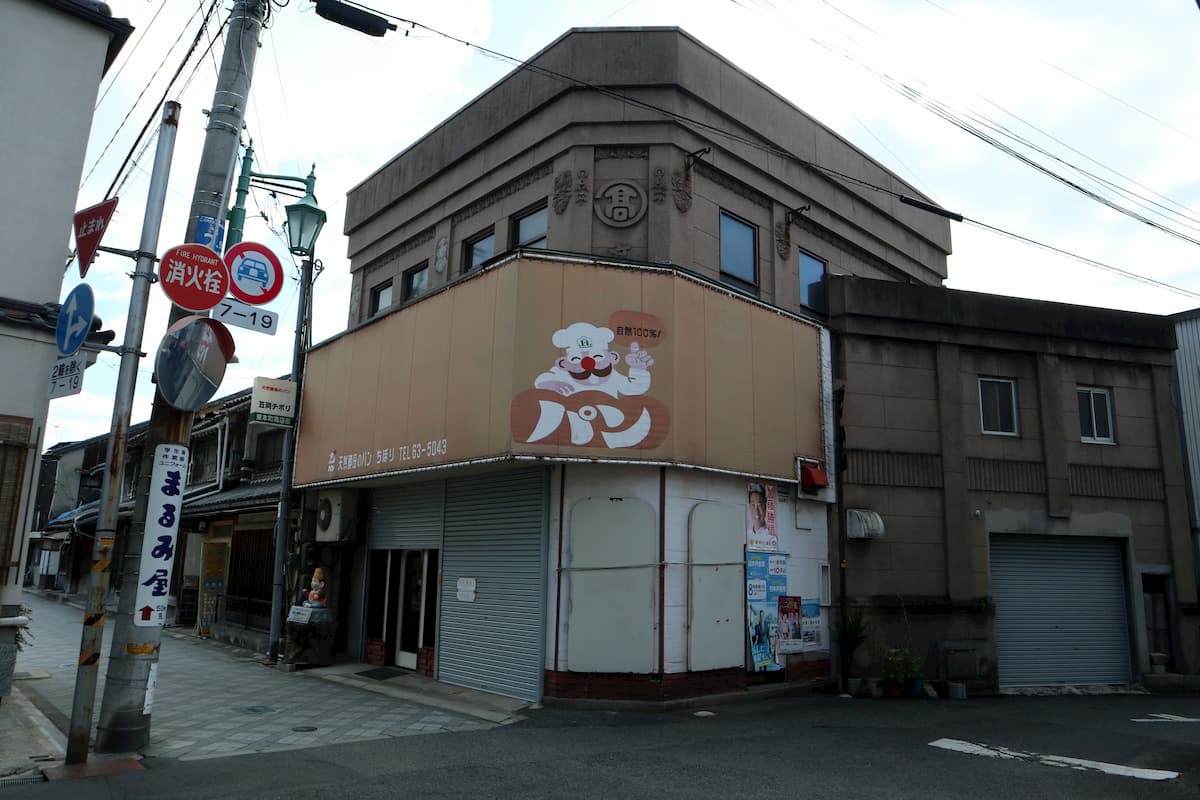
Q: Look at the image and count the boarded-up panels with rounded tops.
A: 2